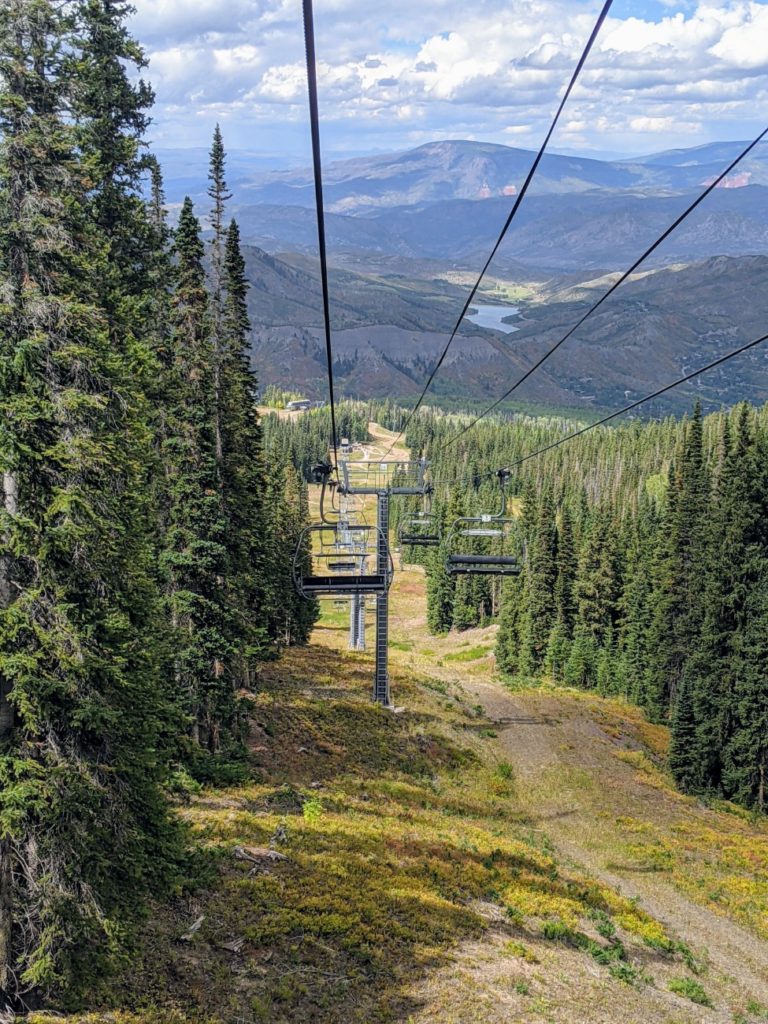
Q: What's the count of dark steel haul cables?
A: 4